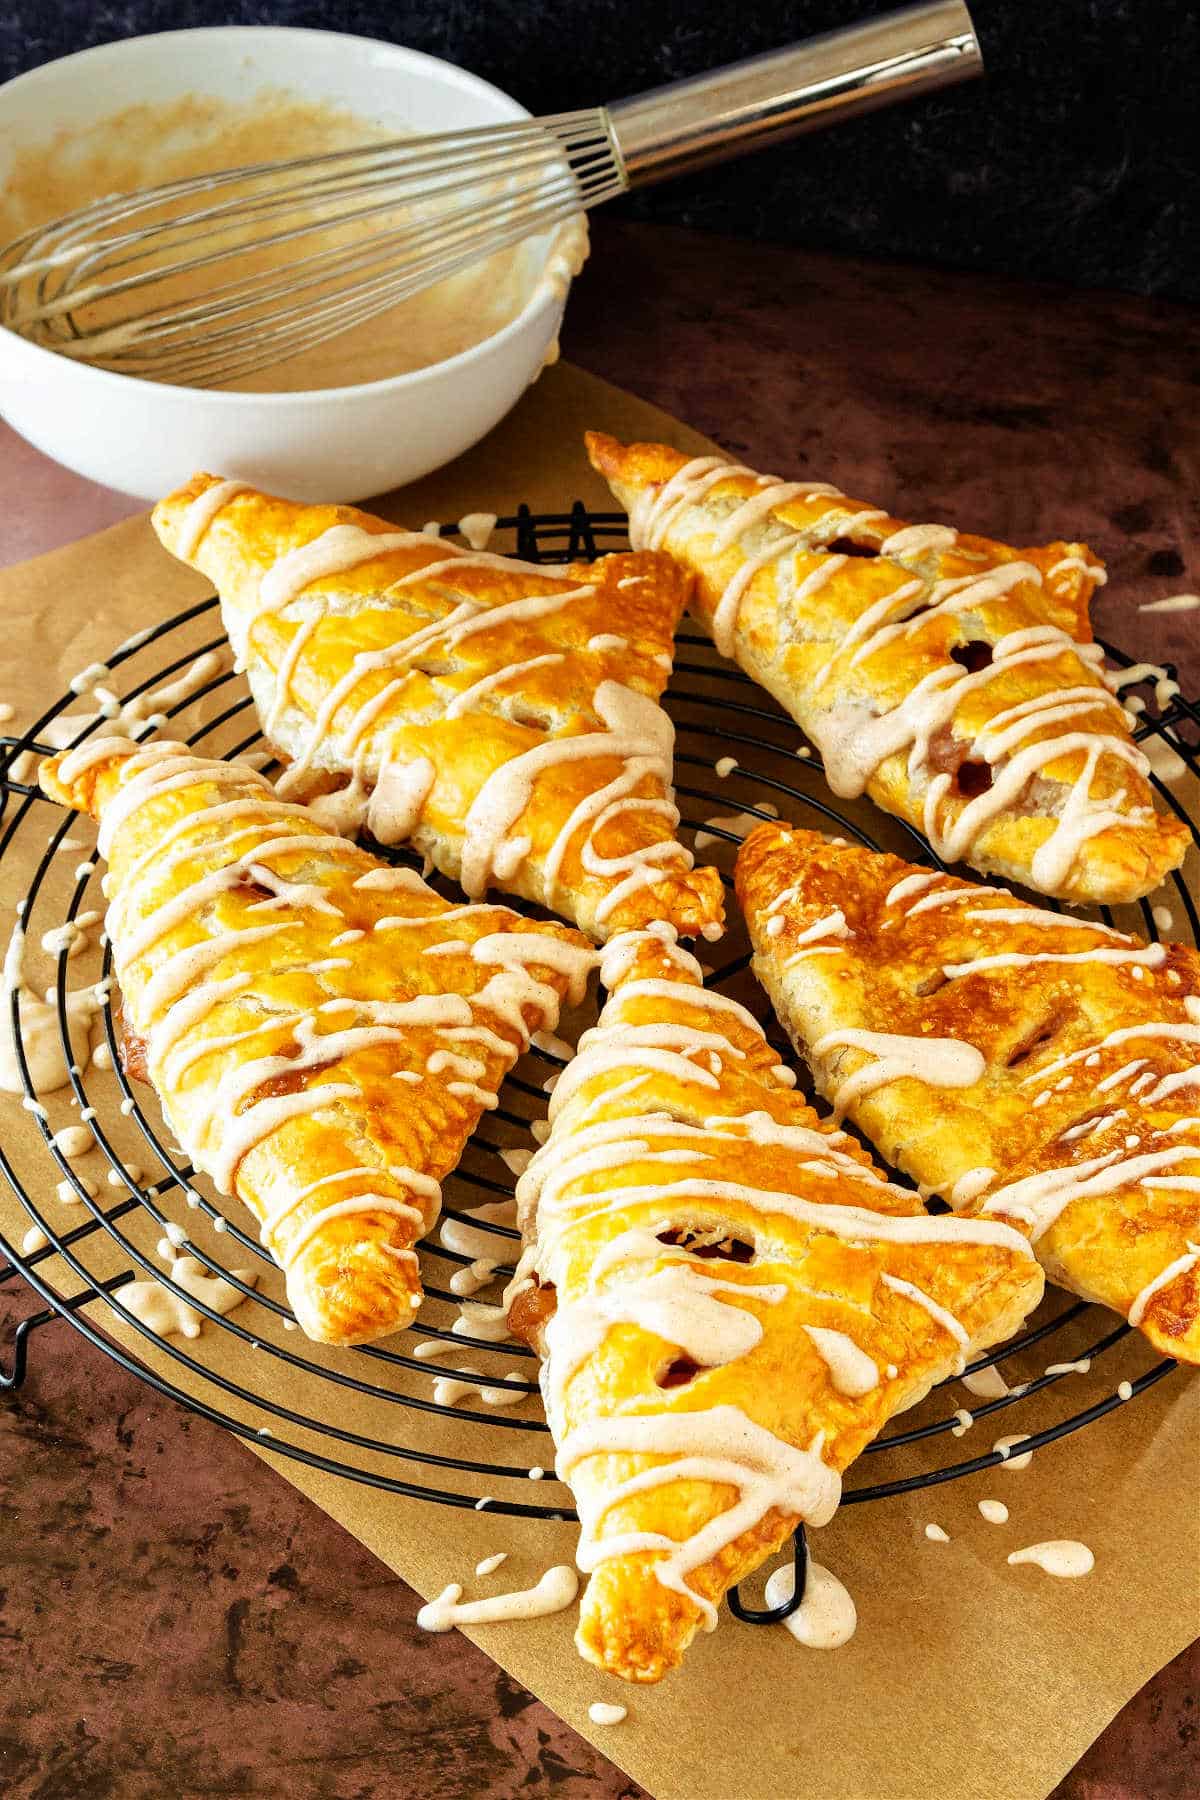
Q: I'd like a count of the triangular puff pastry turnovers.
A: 5